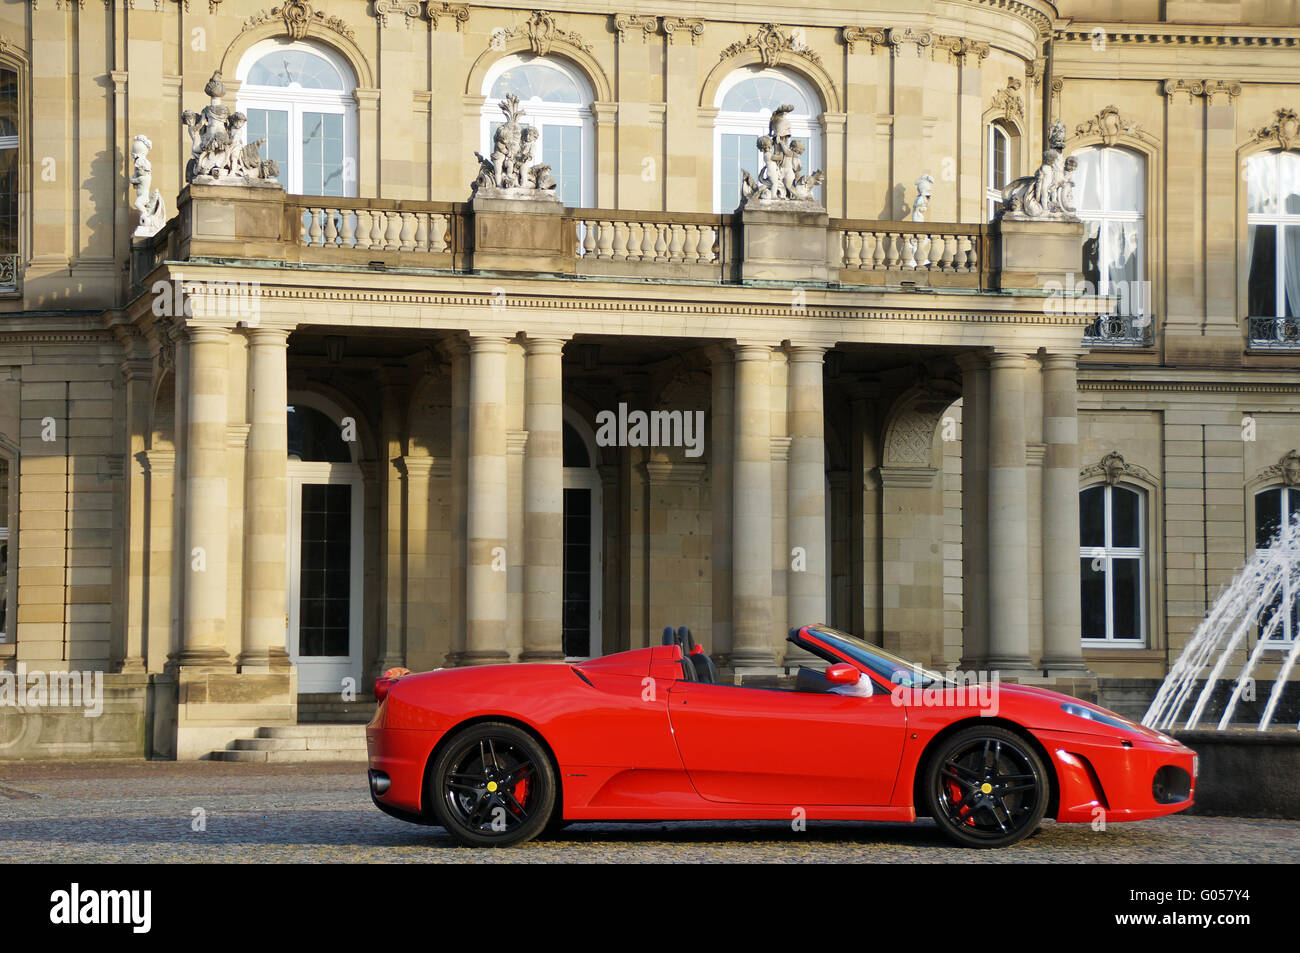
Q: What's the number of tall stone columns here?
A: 8